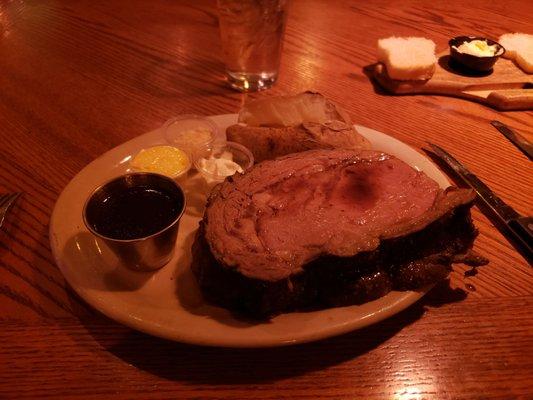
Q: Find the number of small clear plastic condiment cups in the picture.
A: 3